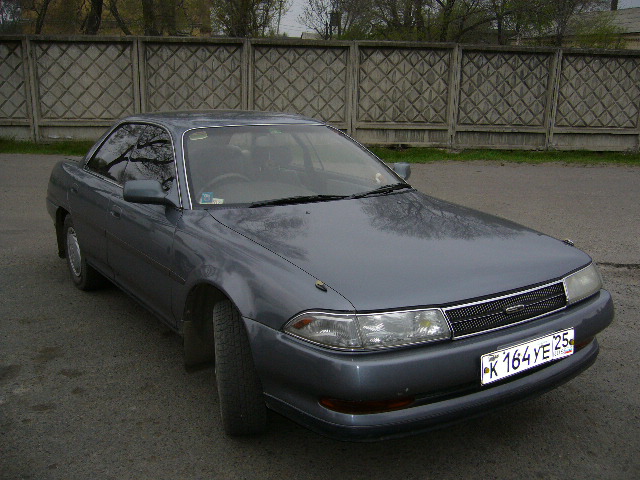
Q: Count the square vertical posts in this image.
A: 6